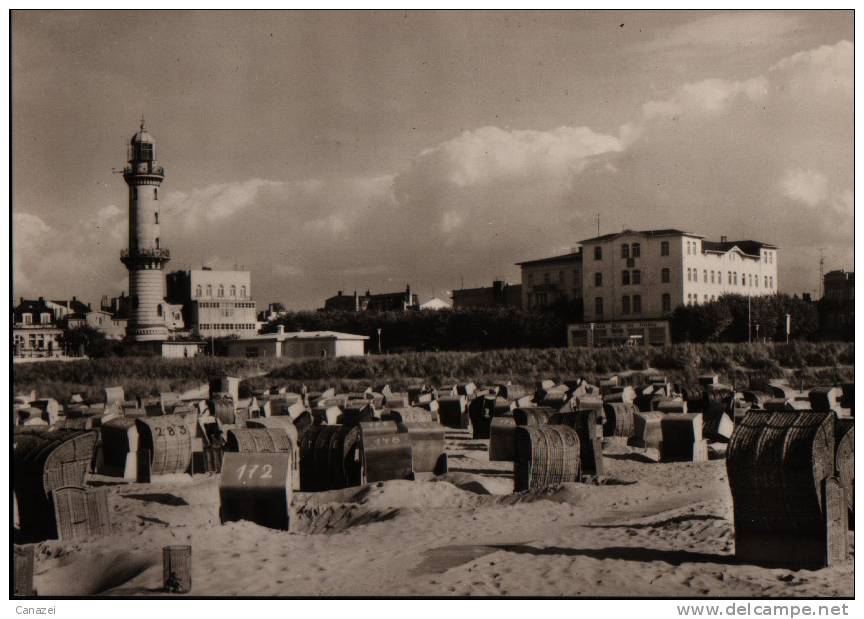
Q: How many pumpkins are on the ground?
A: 0